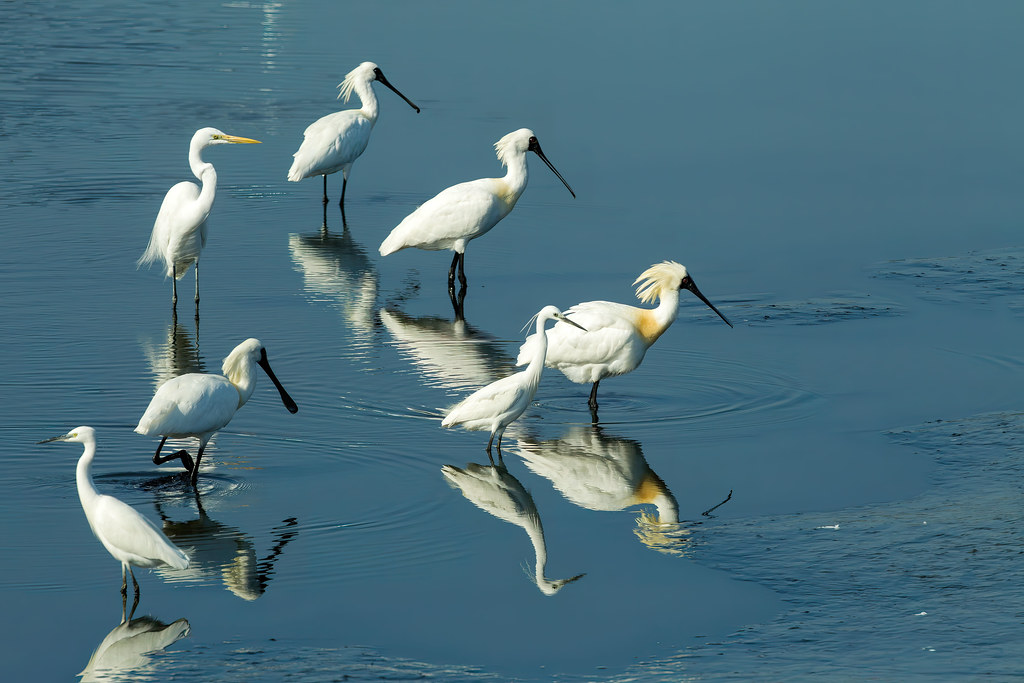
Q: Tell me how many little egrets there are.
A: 2